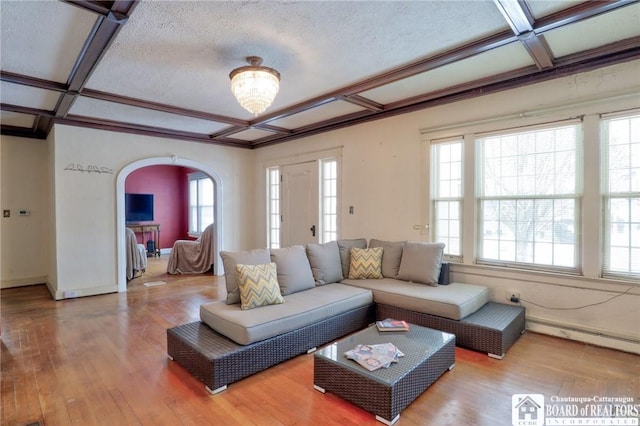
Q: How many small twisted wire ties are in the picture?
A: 0